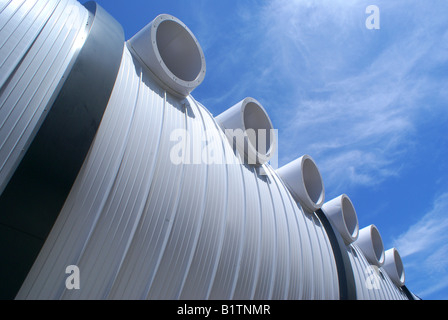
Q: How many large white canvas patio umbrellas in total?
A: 0